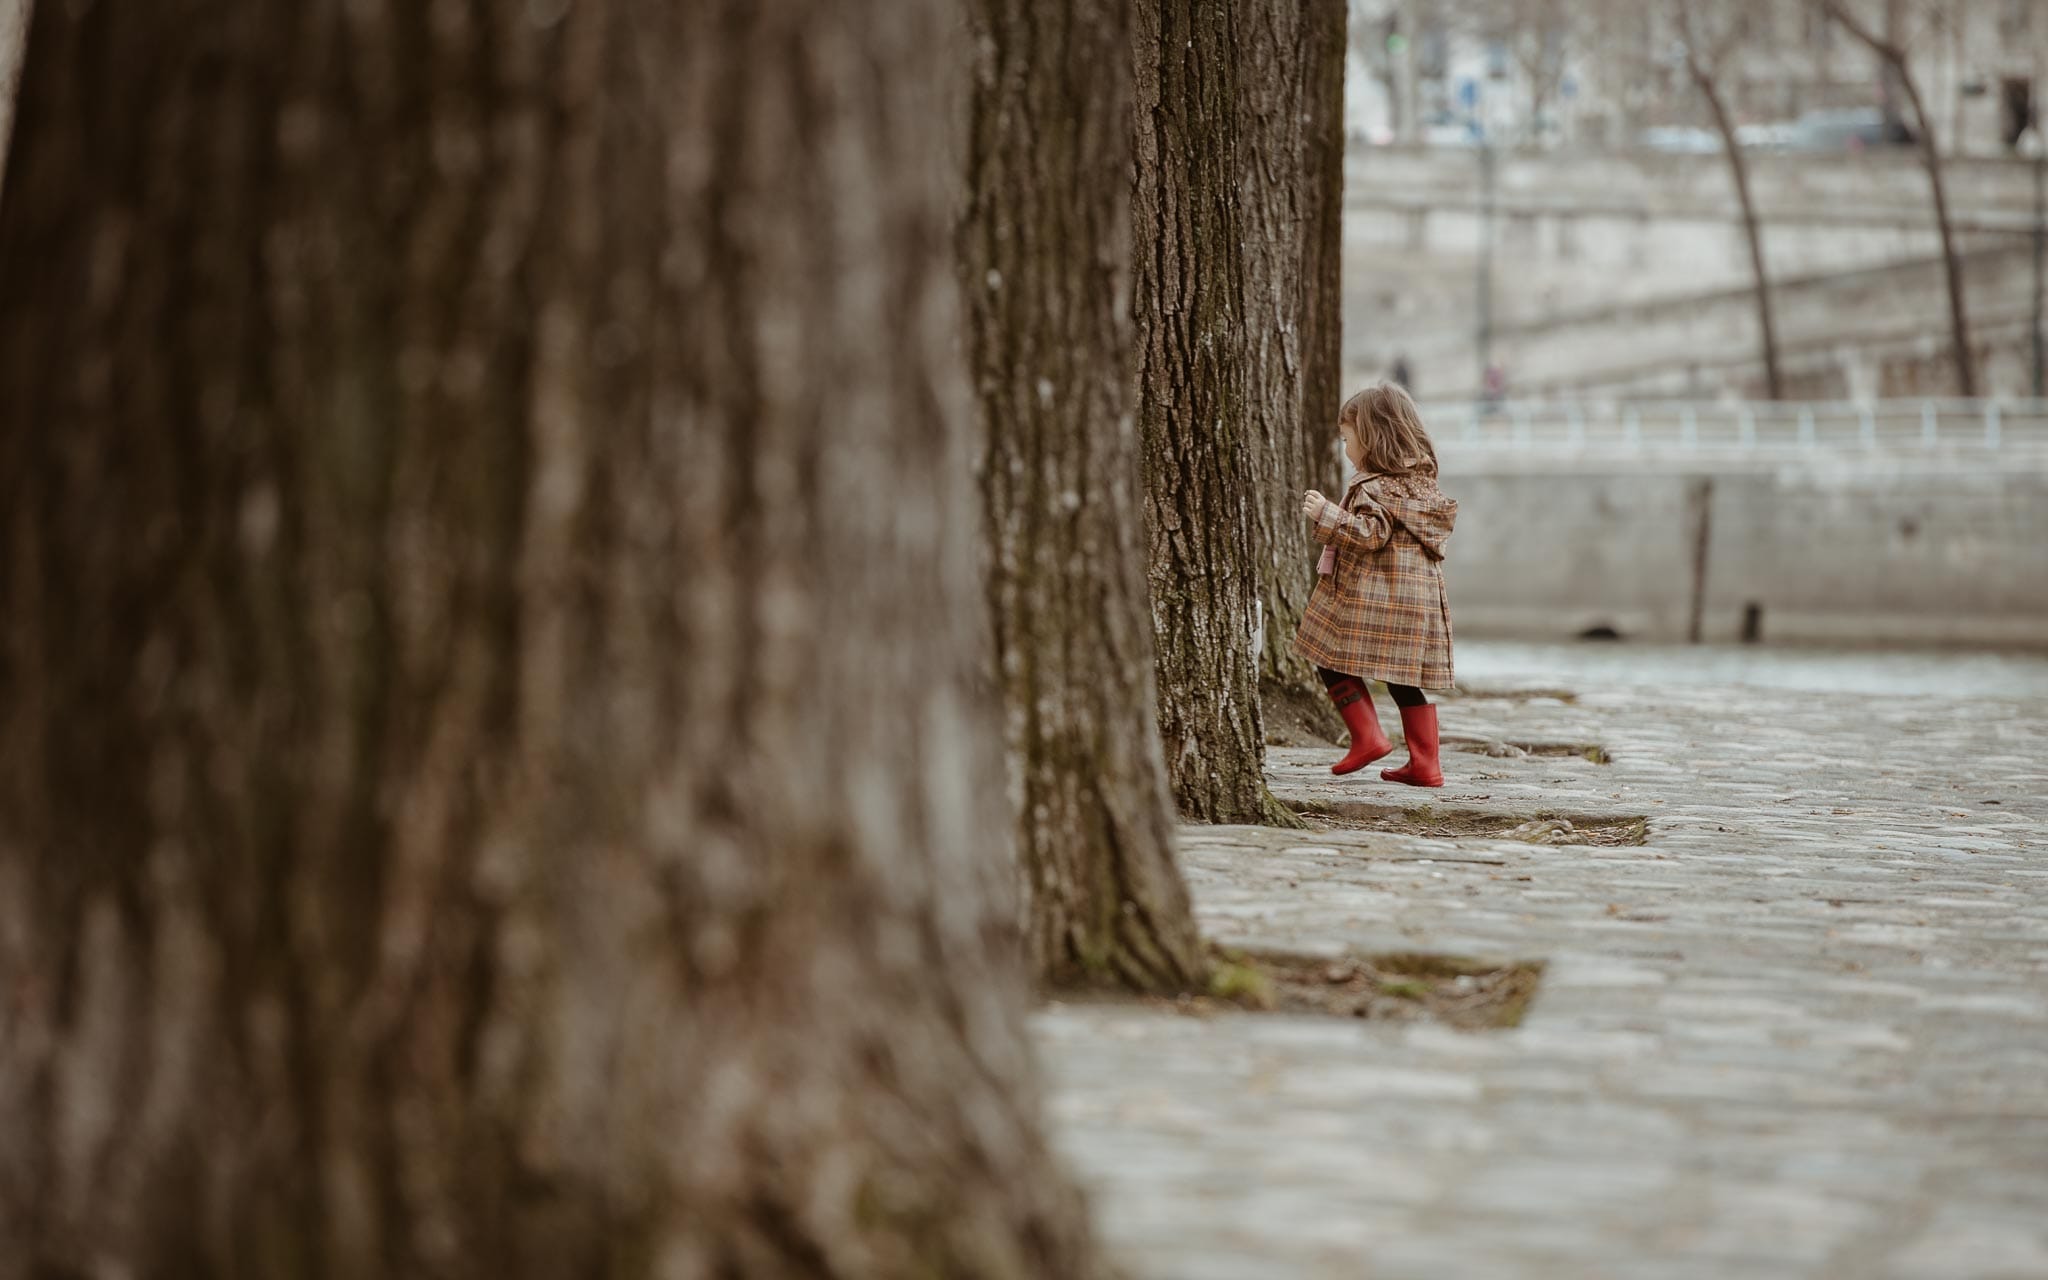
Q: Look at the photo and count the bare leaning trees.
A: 2